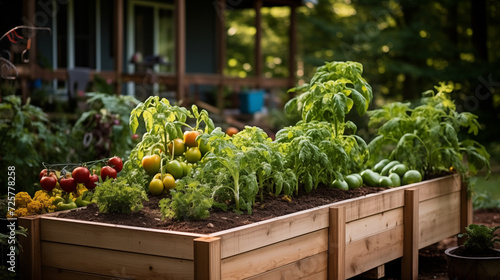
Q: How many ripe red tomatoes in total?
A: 7